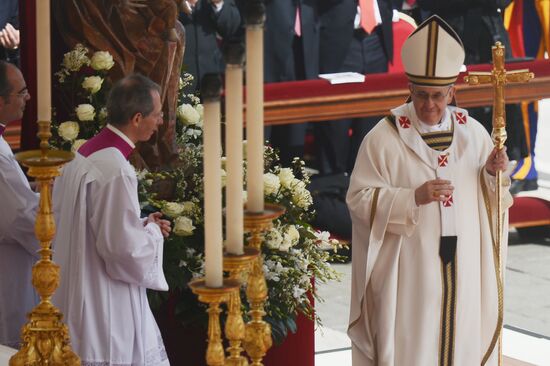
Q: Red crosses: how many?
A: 4